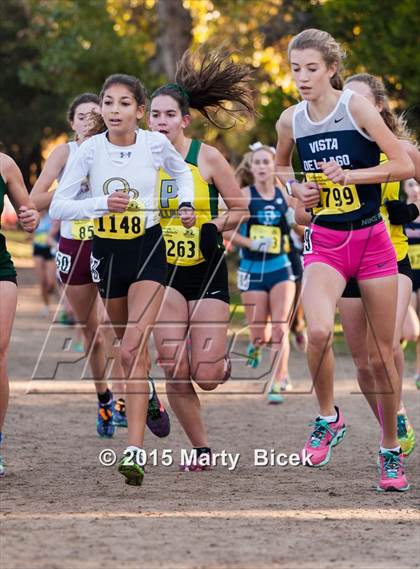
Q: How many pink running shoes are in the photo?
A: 2